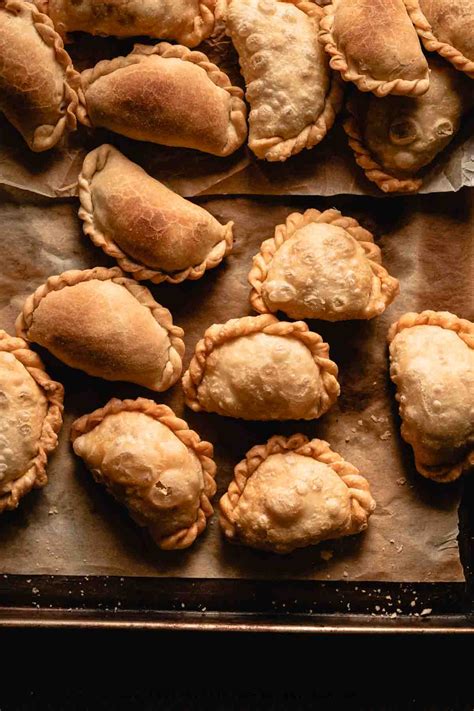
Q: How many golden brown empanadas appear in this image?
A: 15